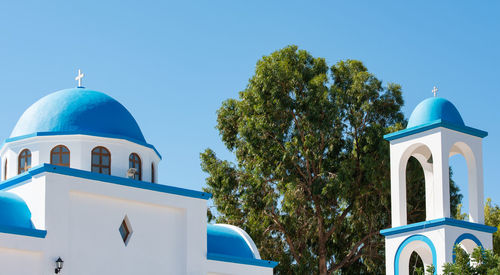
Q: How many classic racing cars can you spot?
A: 0